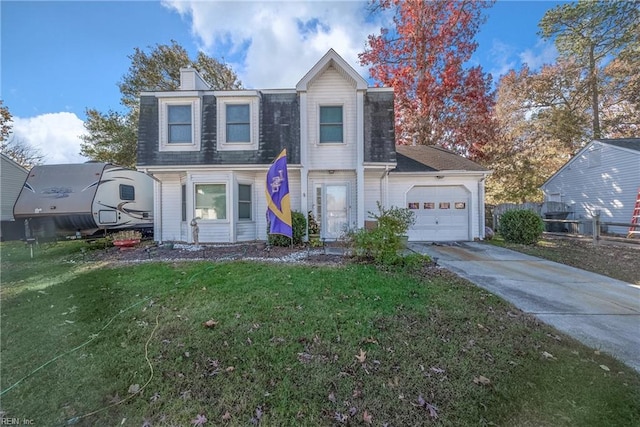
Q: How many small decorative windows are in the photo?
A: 4